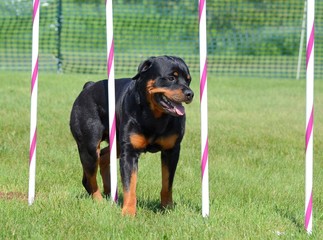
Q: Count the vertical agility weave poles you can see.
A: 4